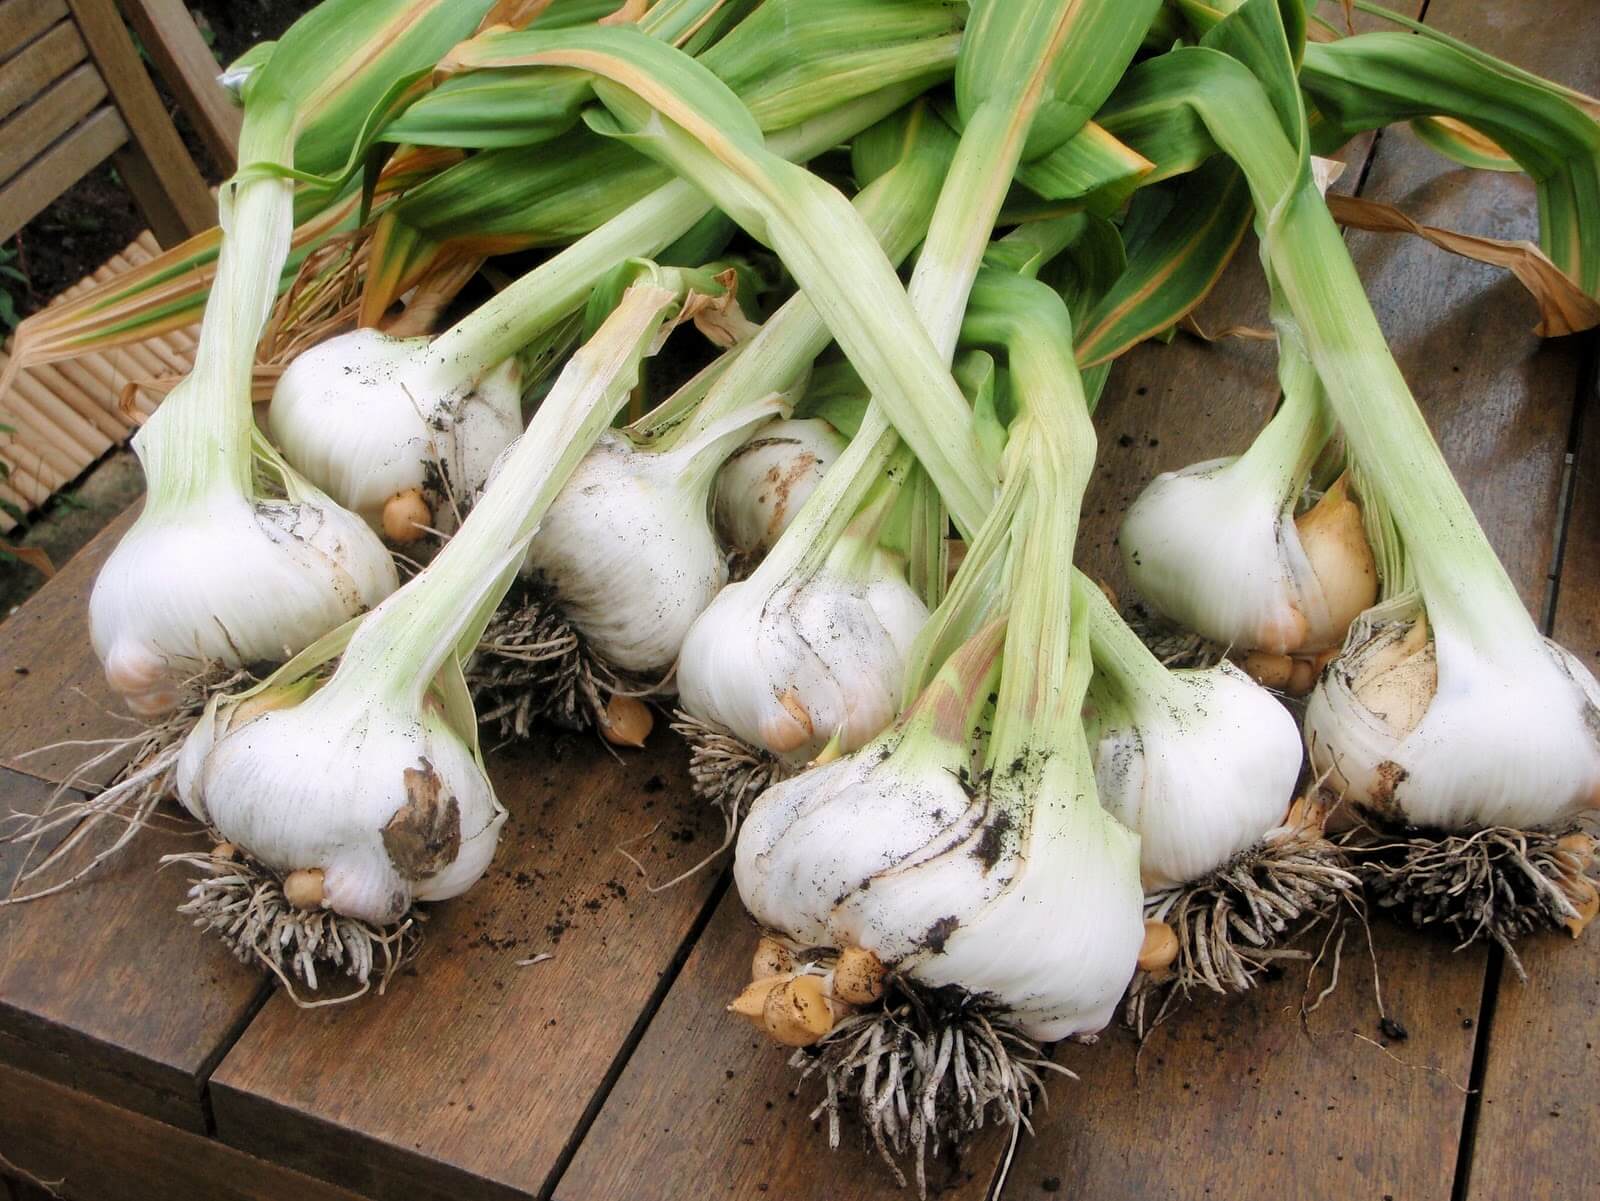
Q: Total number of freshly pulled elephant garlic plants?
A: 10